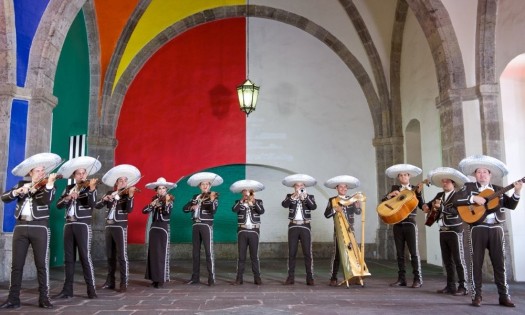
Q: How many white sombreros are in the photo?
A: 11